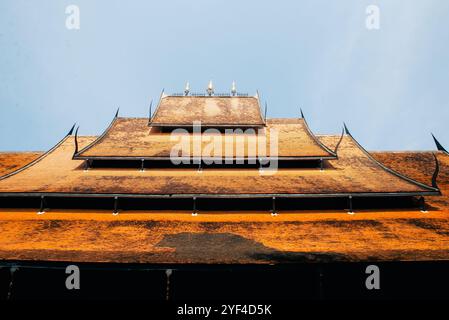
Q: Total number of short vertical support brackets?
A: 11